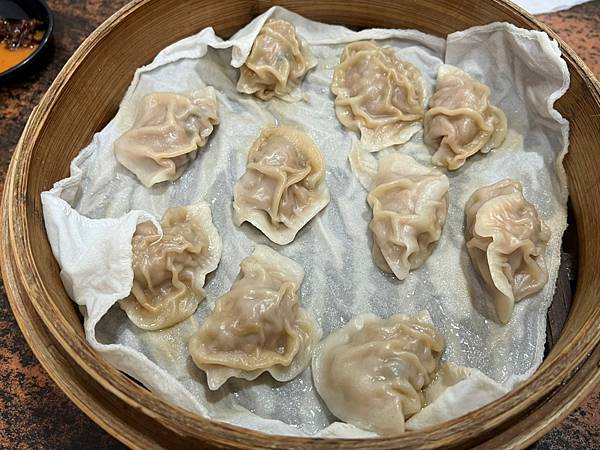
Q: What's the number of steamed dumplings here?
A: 10